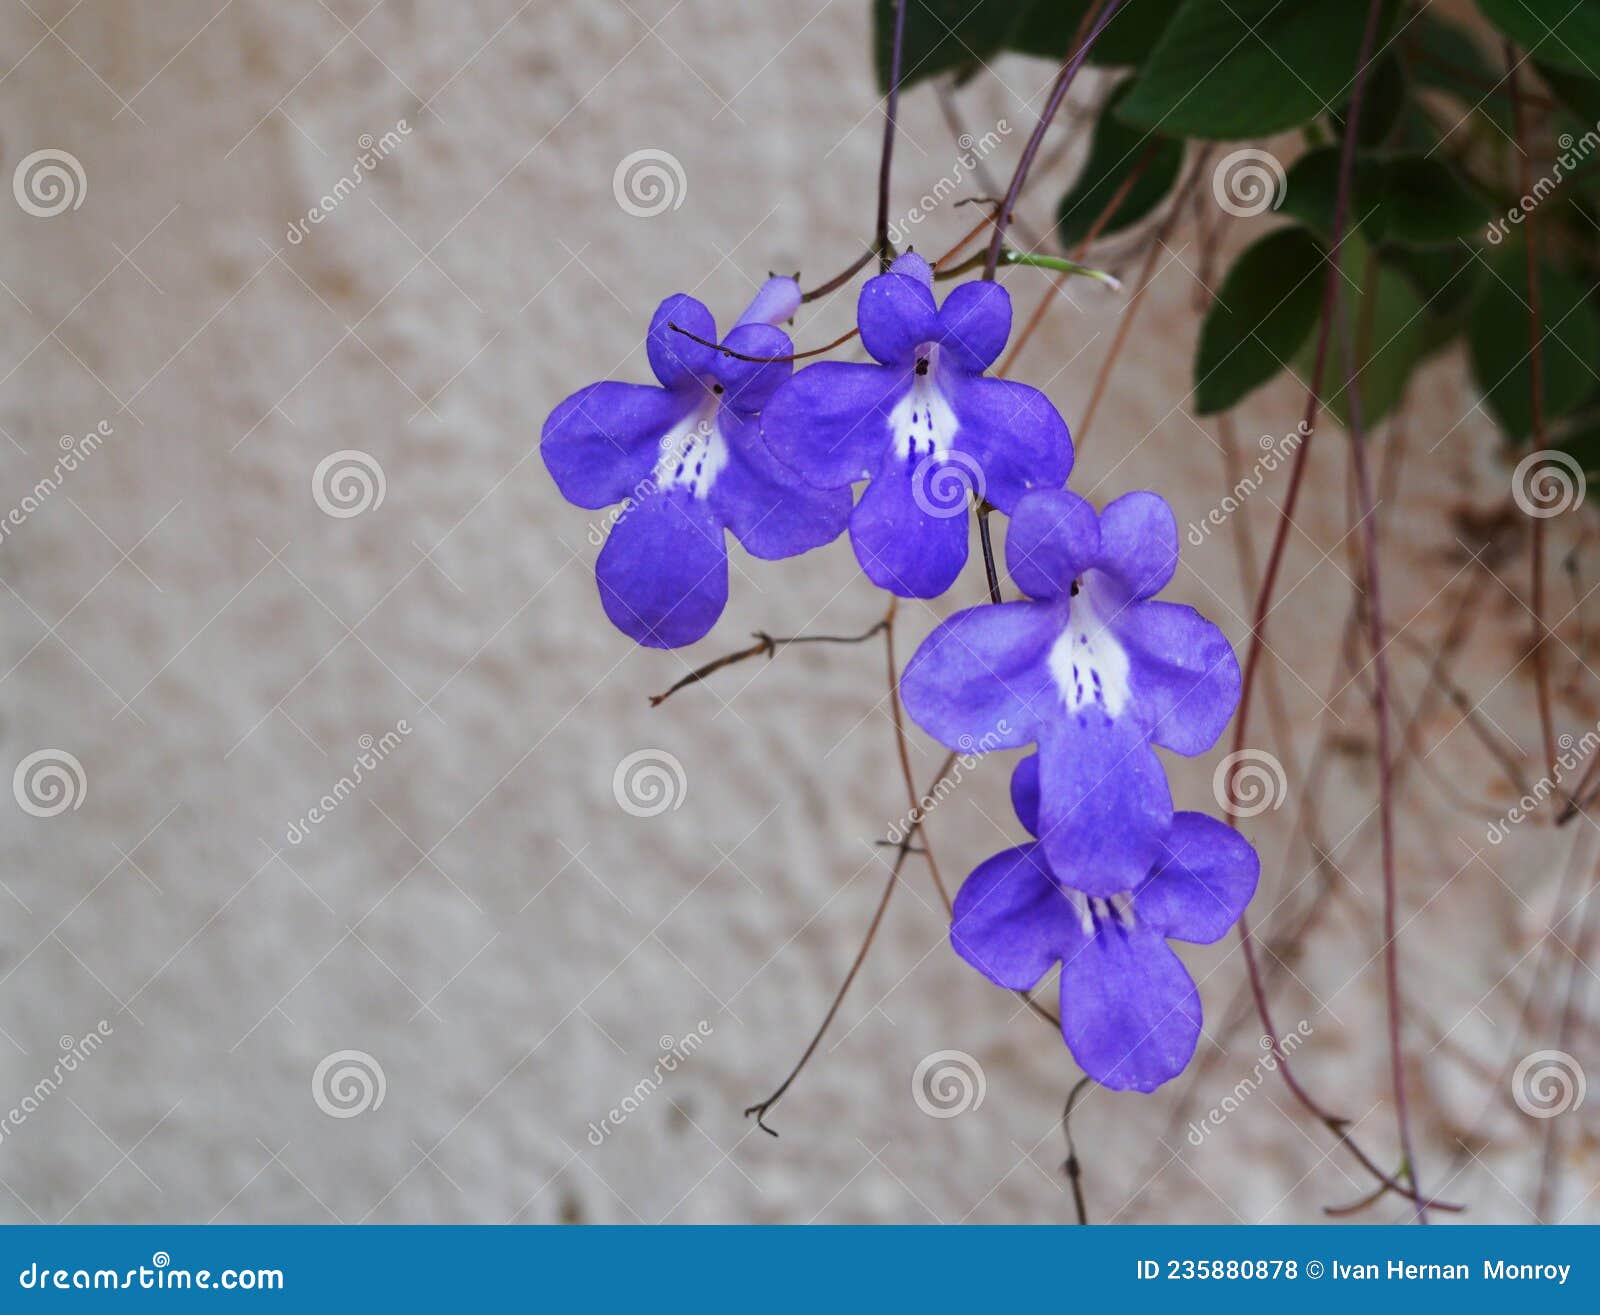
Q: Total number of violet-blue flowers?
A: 4